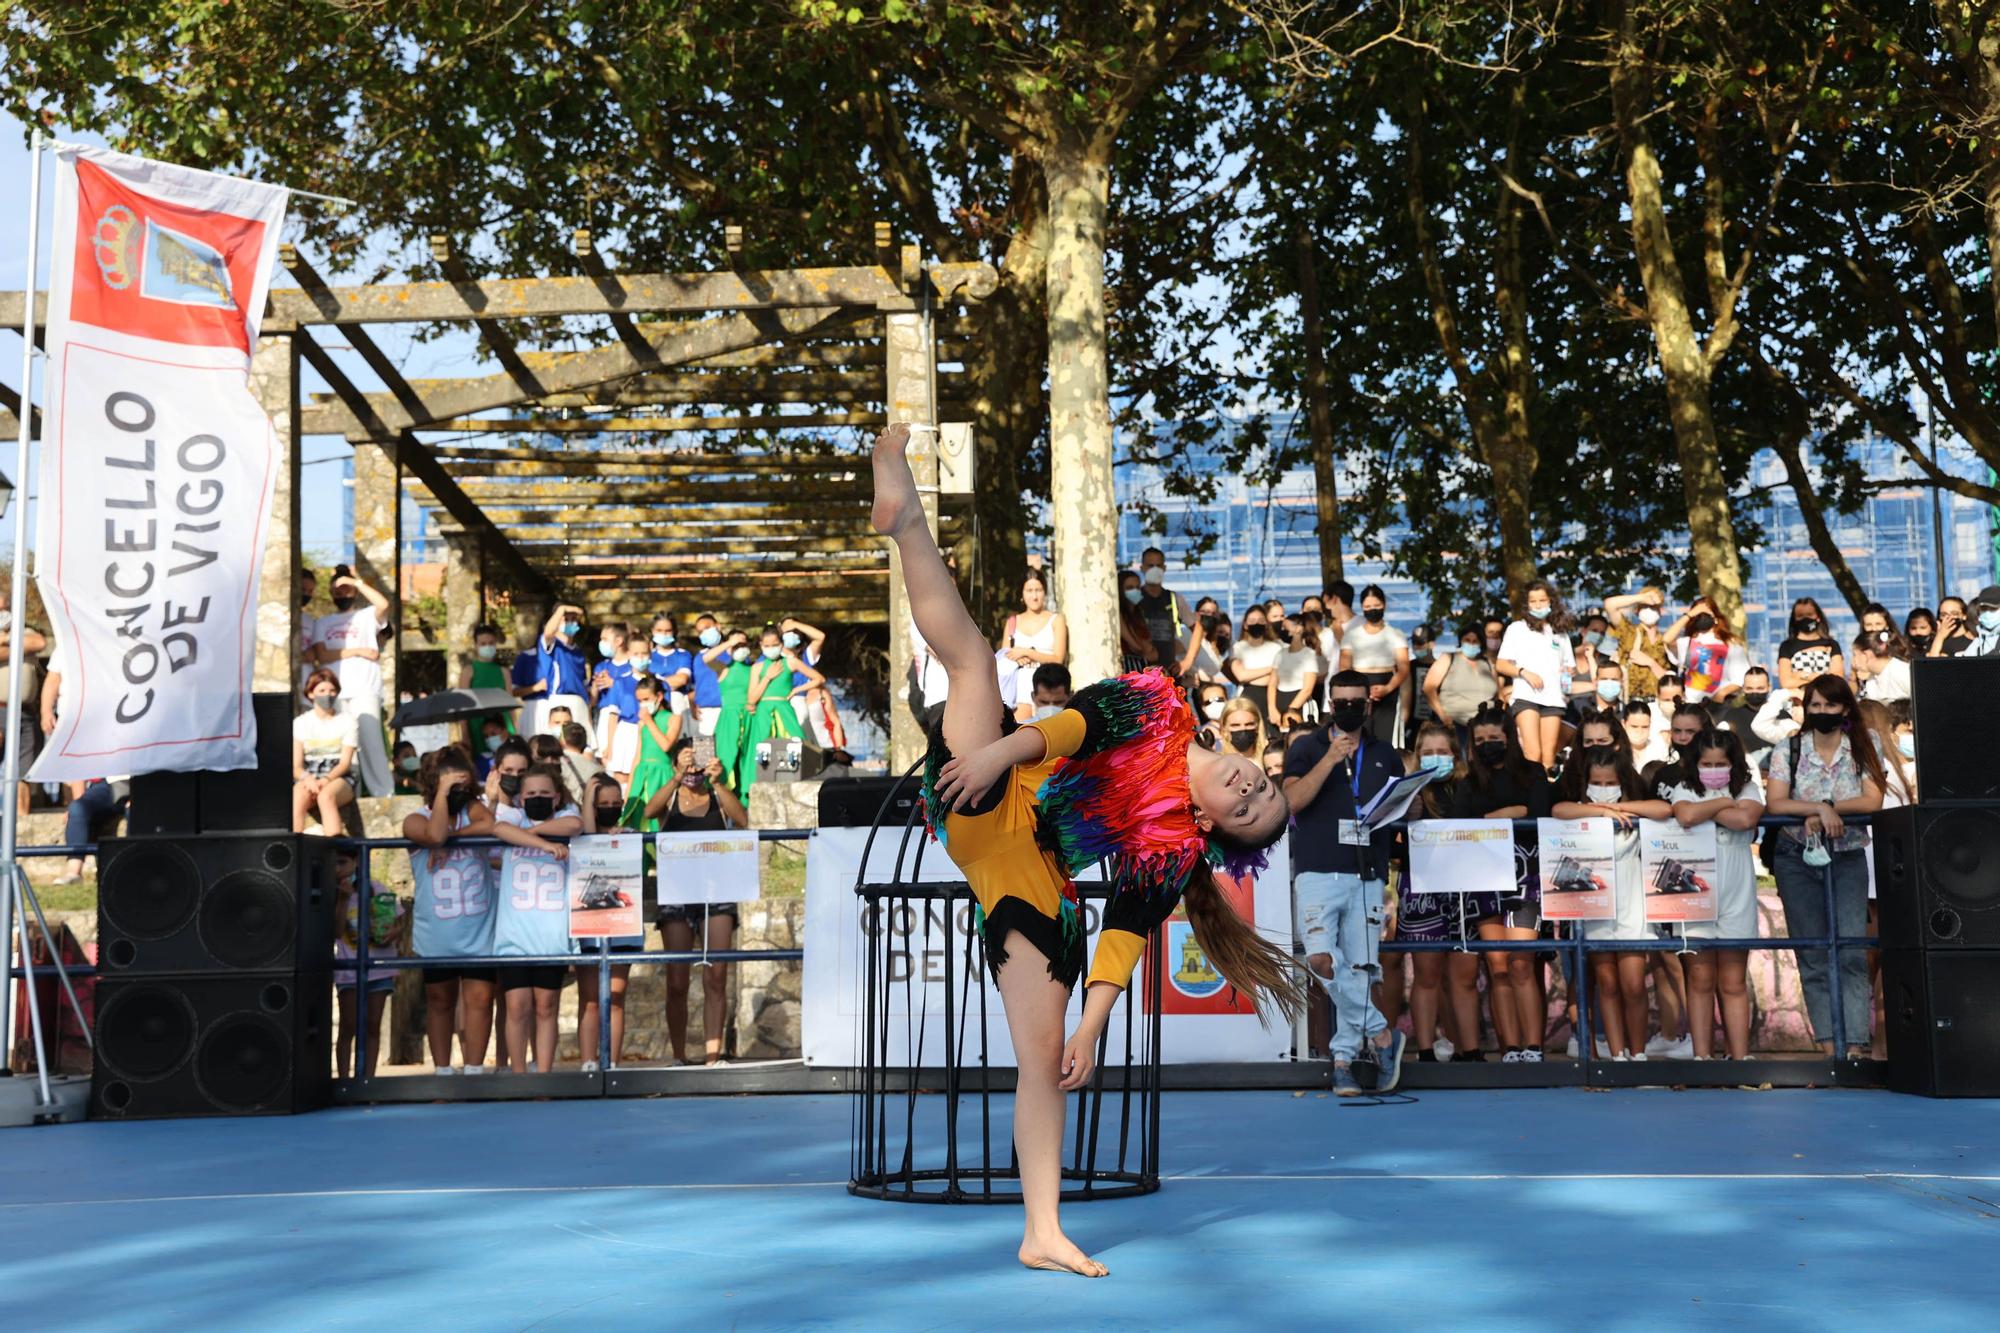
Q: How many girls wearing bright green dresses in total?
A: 4